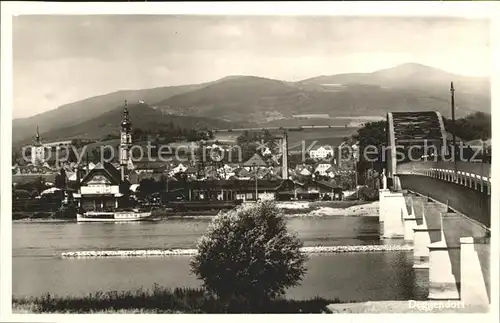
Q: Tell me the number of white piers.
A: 5